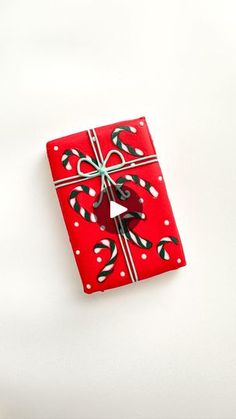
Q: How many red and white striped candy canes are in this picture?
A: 0